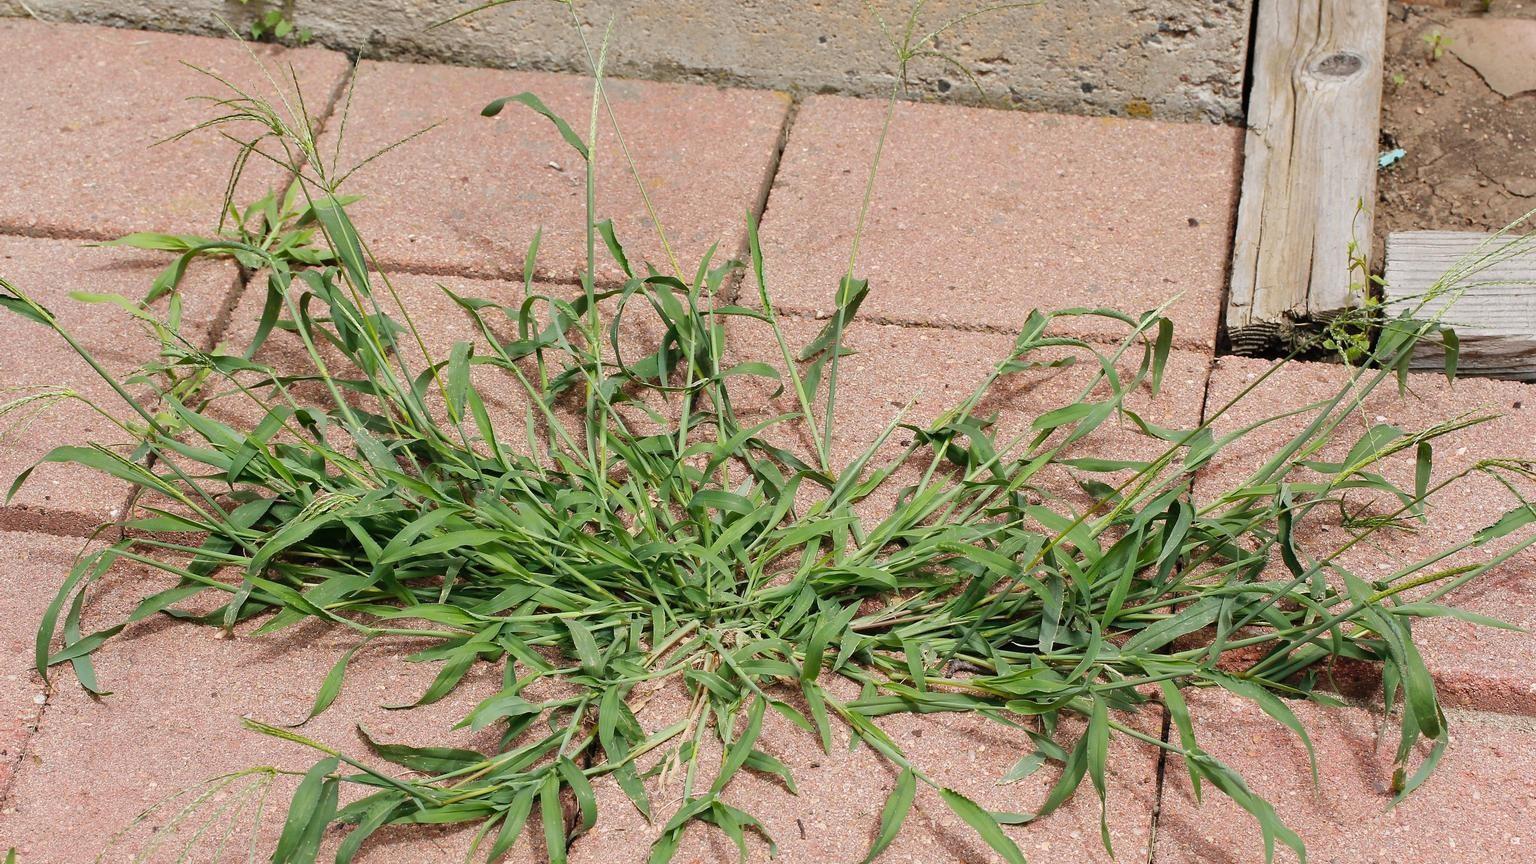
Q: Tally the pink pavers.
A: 11